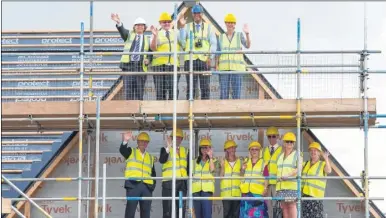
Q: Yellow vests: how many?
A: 12